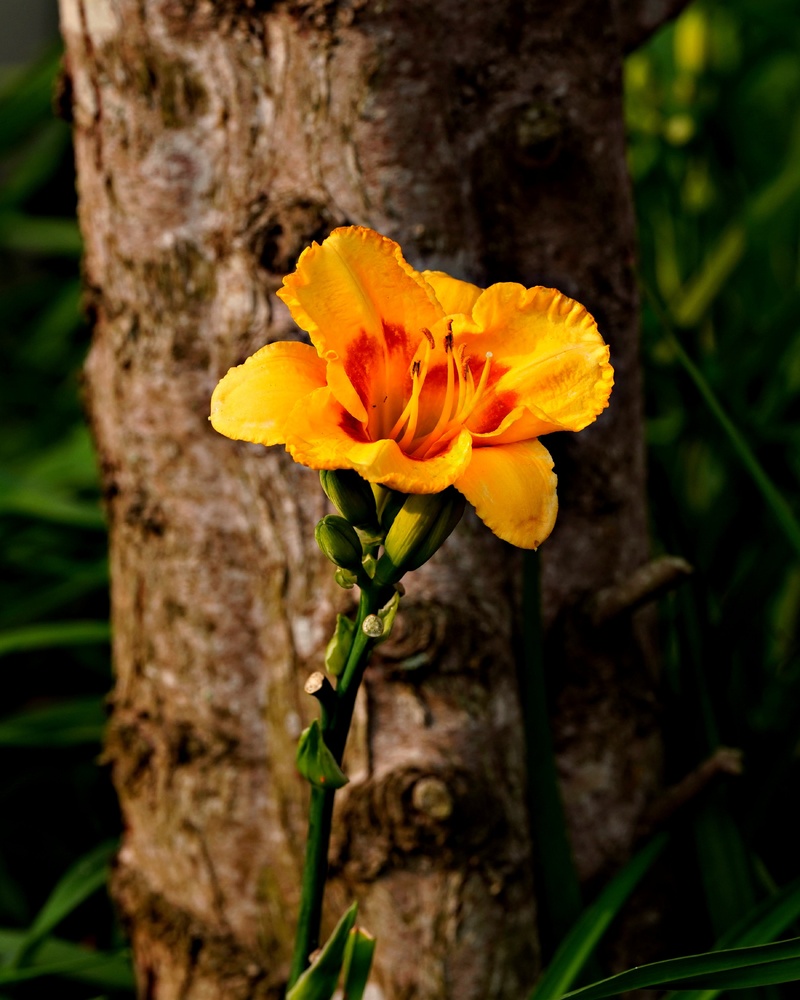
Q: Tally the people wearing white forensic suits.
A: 0